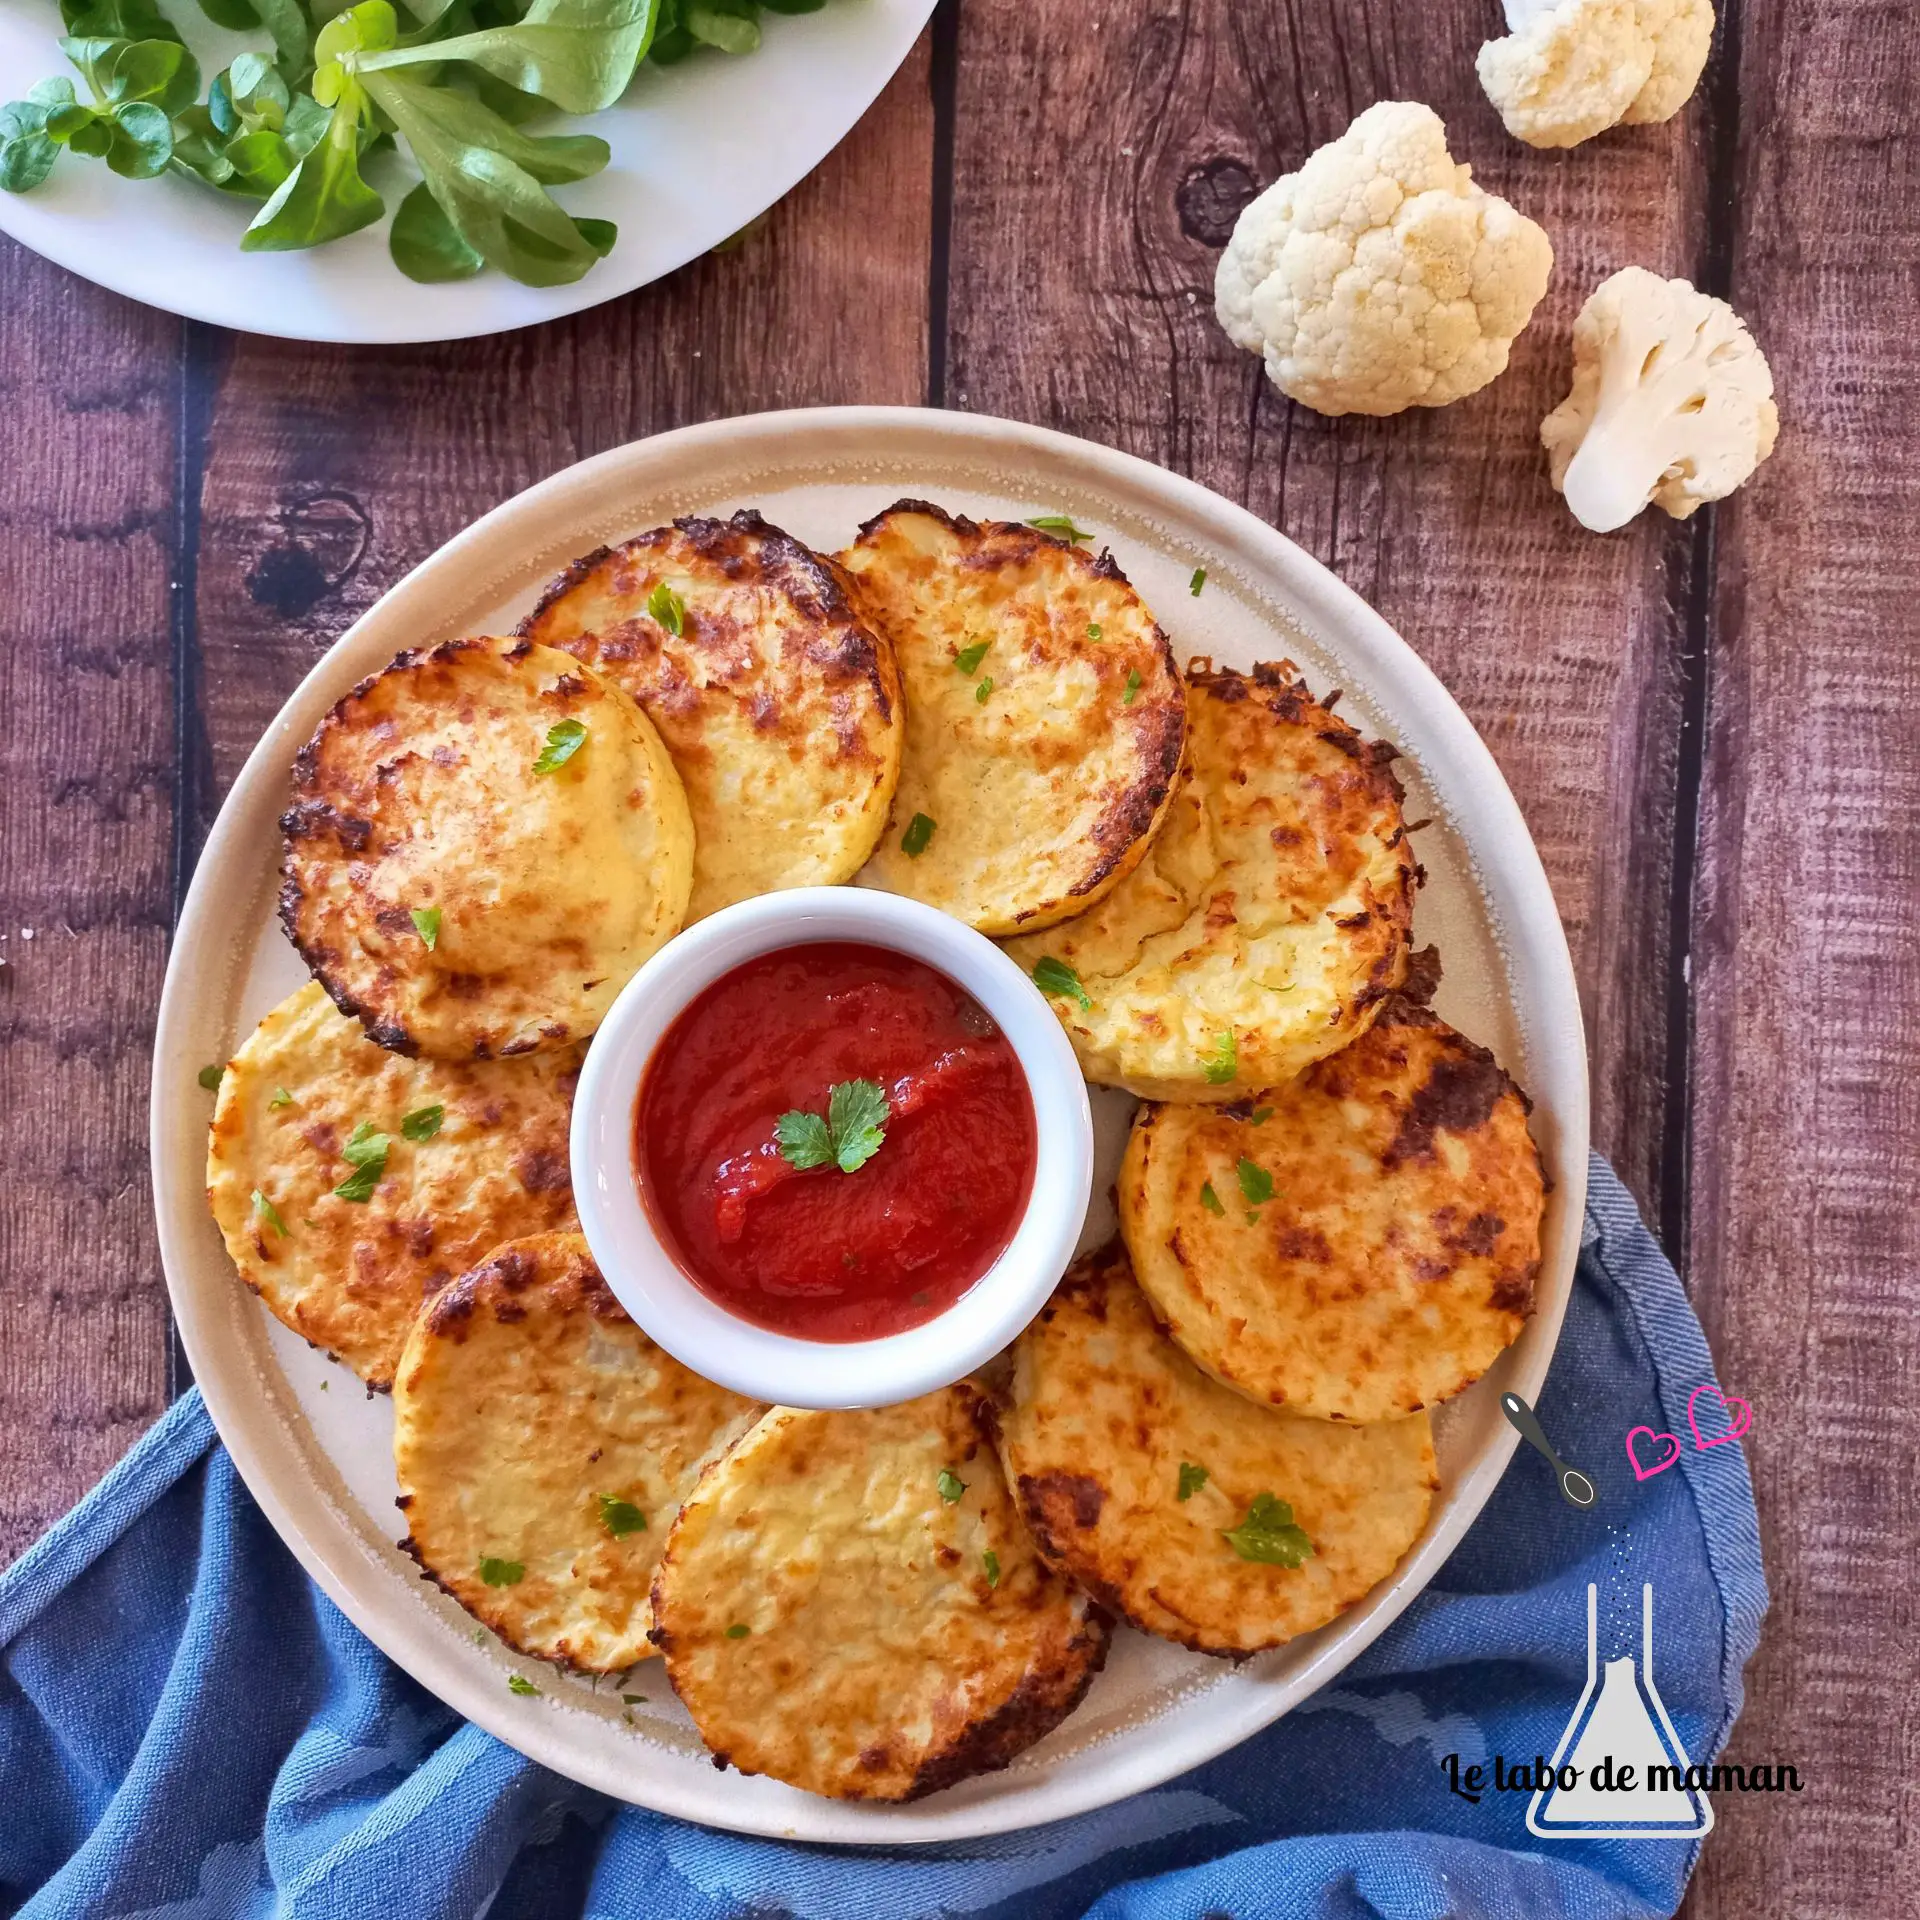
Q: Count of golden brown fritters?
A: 9